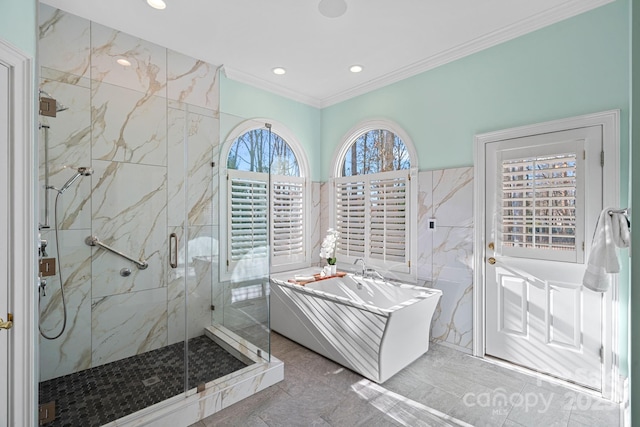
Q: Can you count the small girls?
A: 0